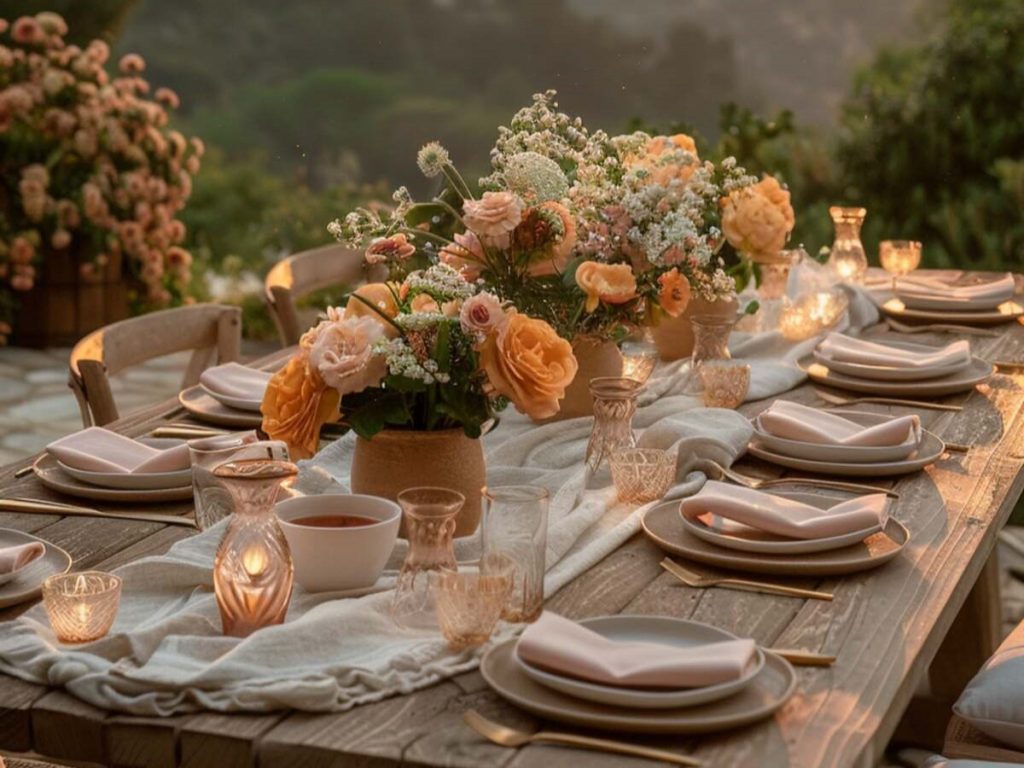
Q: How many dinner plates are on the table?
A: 8